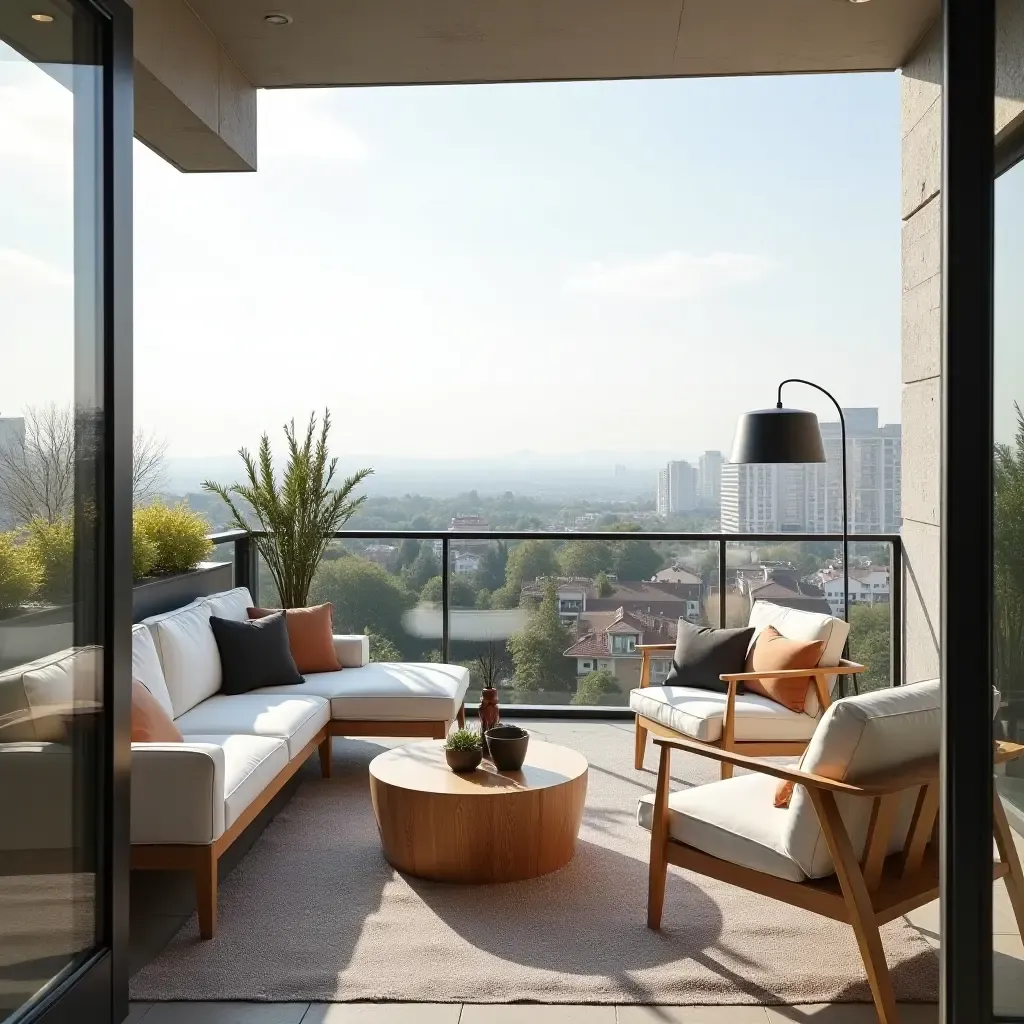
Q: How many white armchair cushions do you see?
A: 4